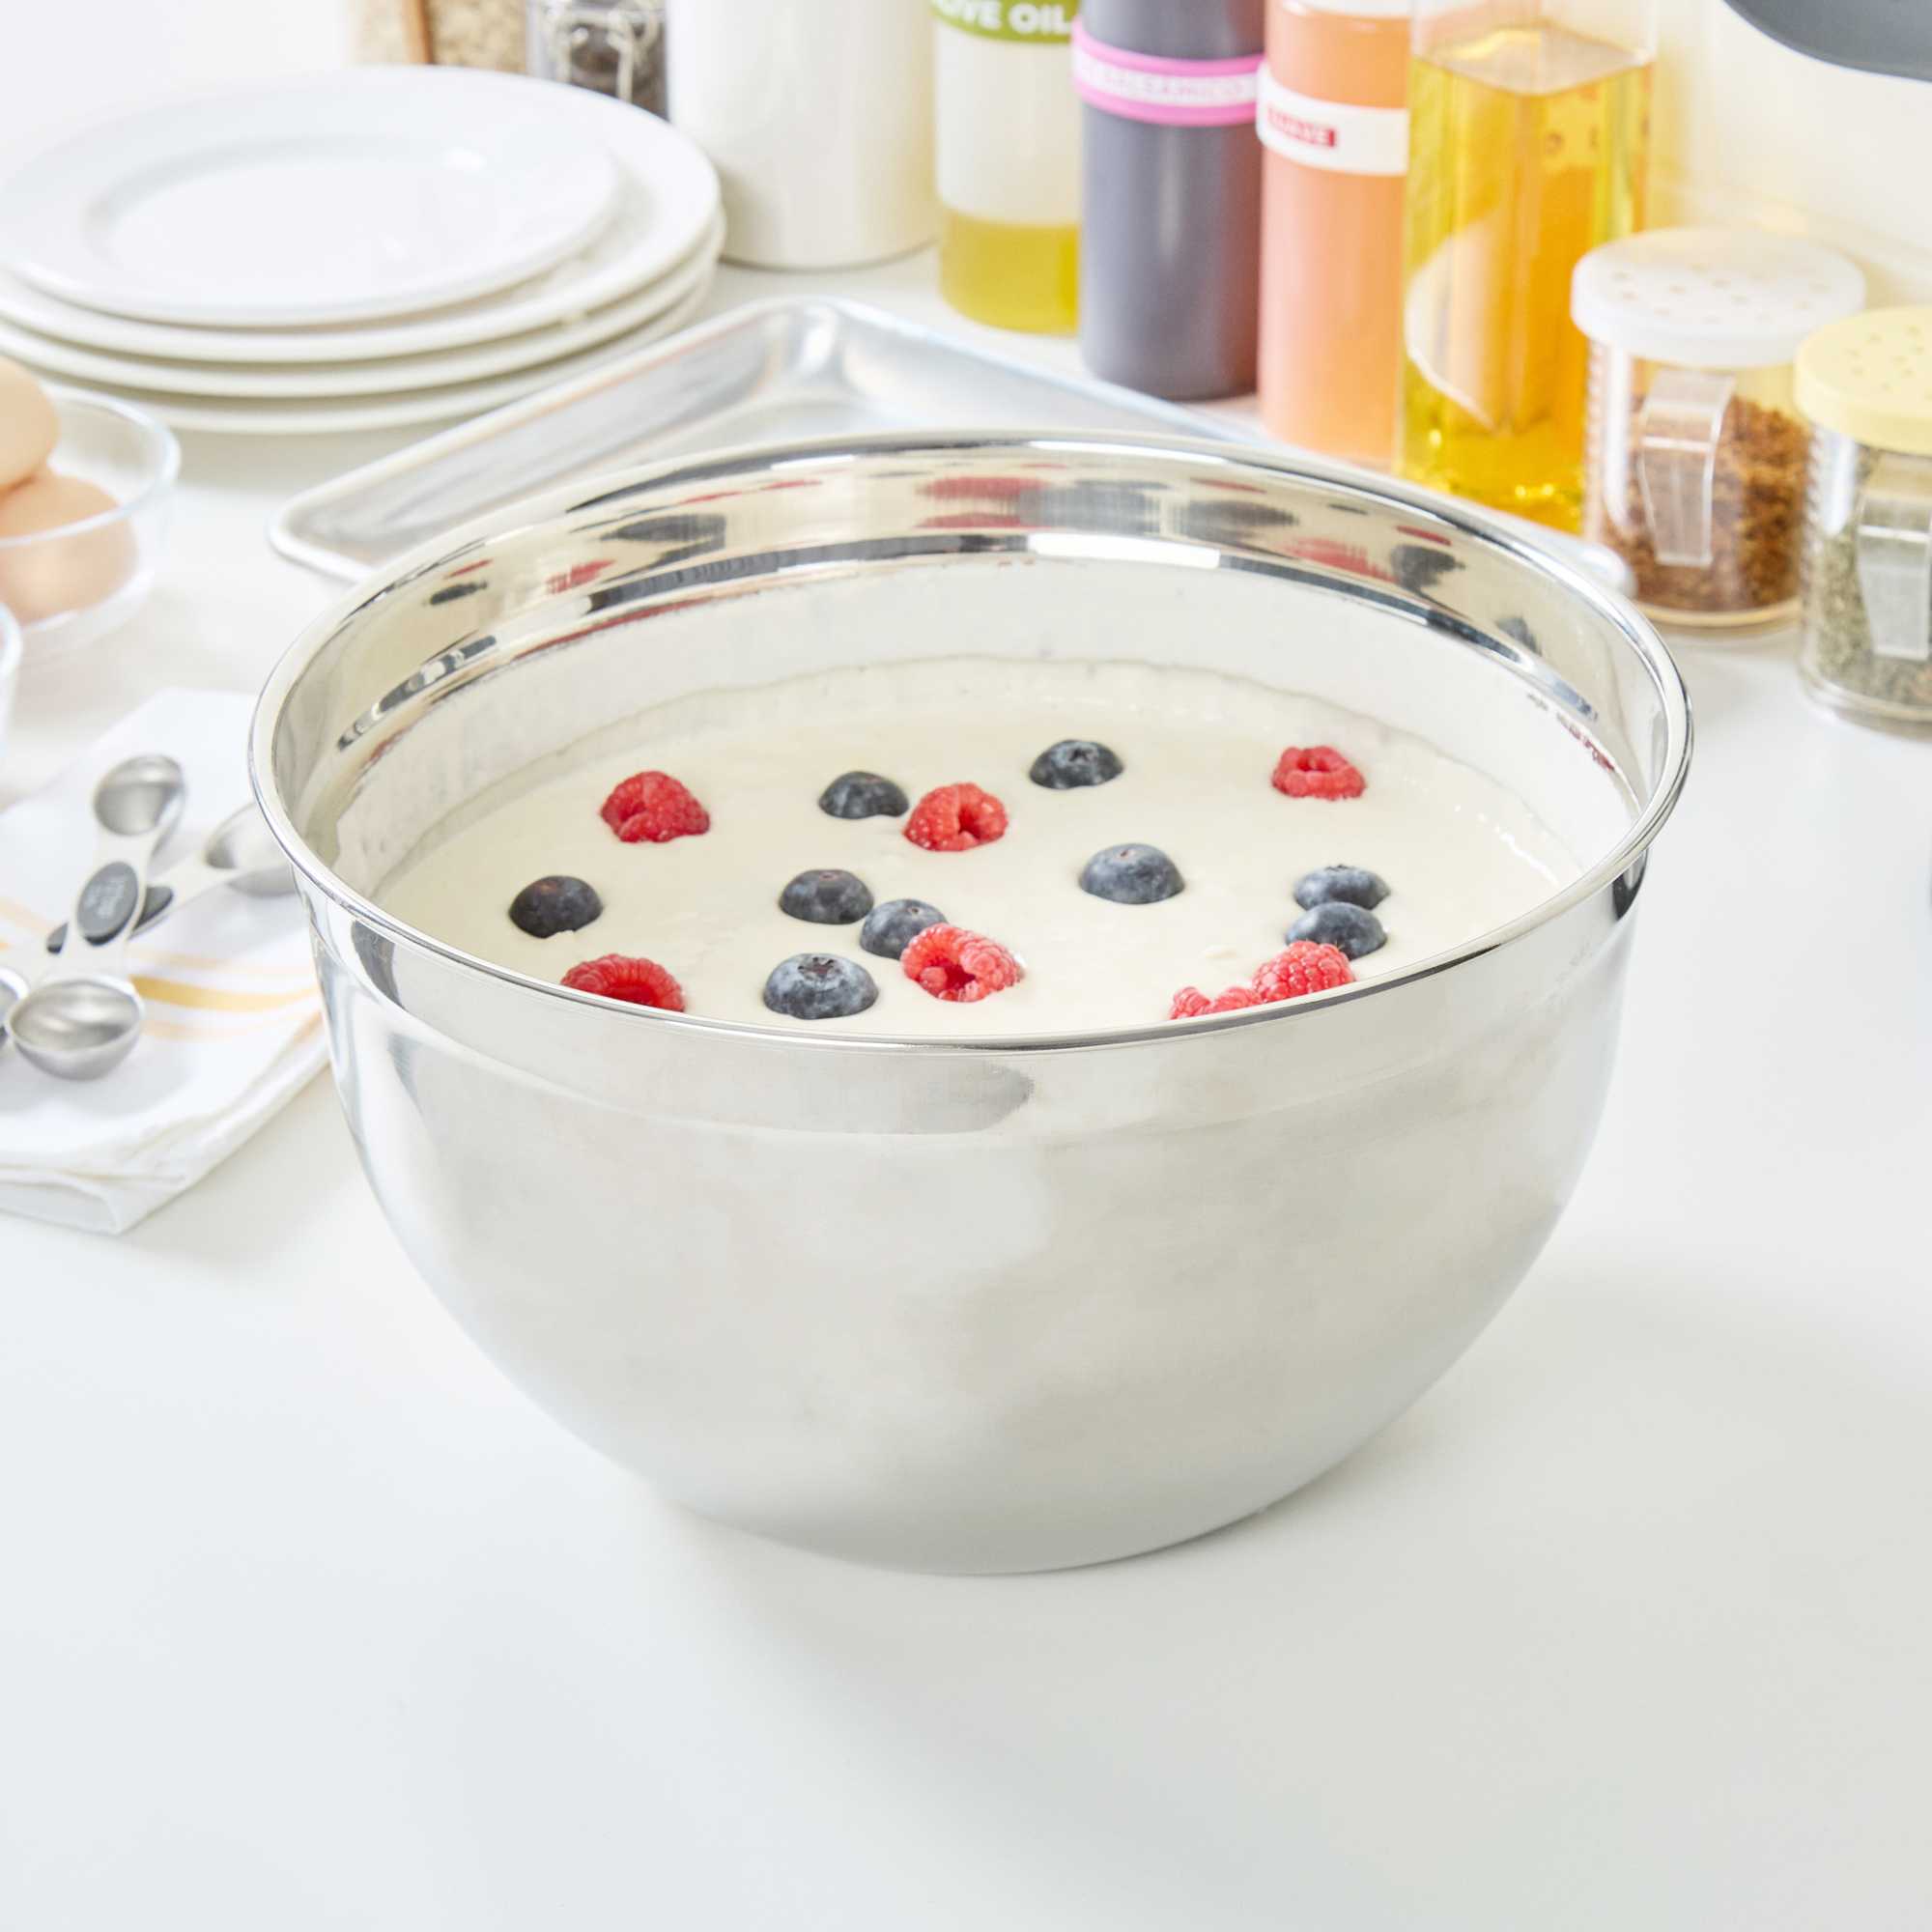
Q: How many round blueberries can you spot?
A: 9